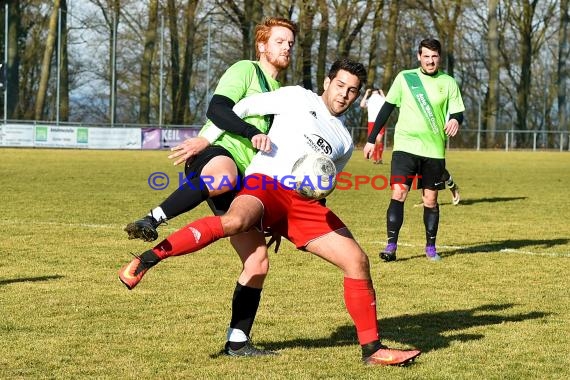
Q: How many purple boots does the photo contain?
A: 2